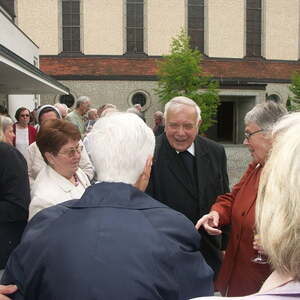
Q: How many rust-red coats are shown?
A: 1